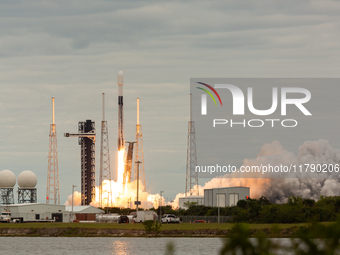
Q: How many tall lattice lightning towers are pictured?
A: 4